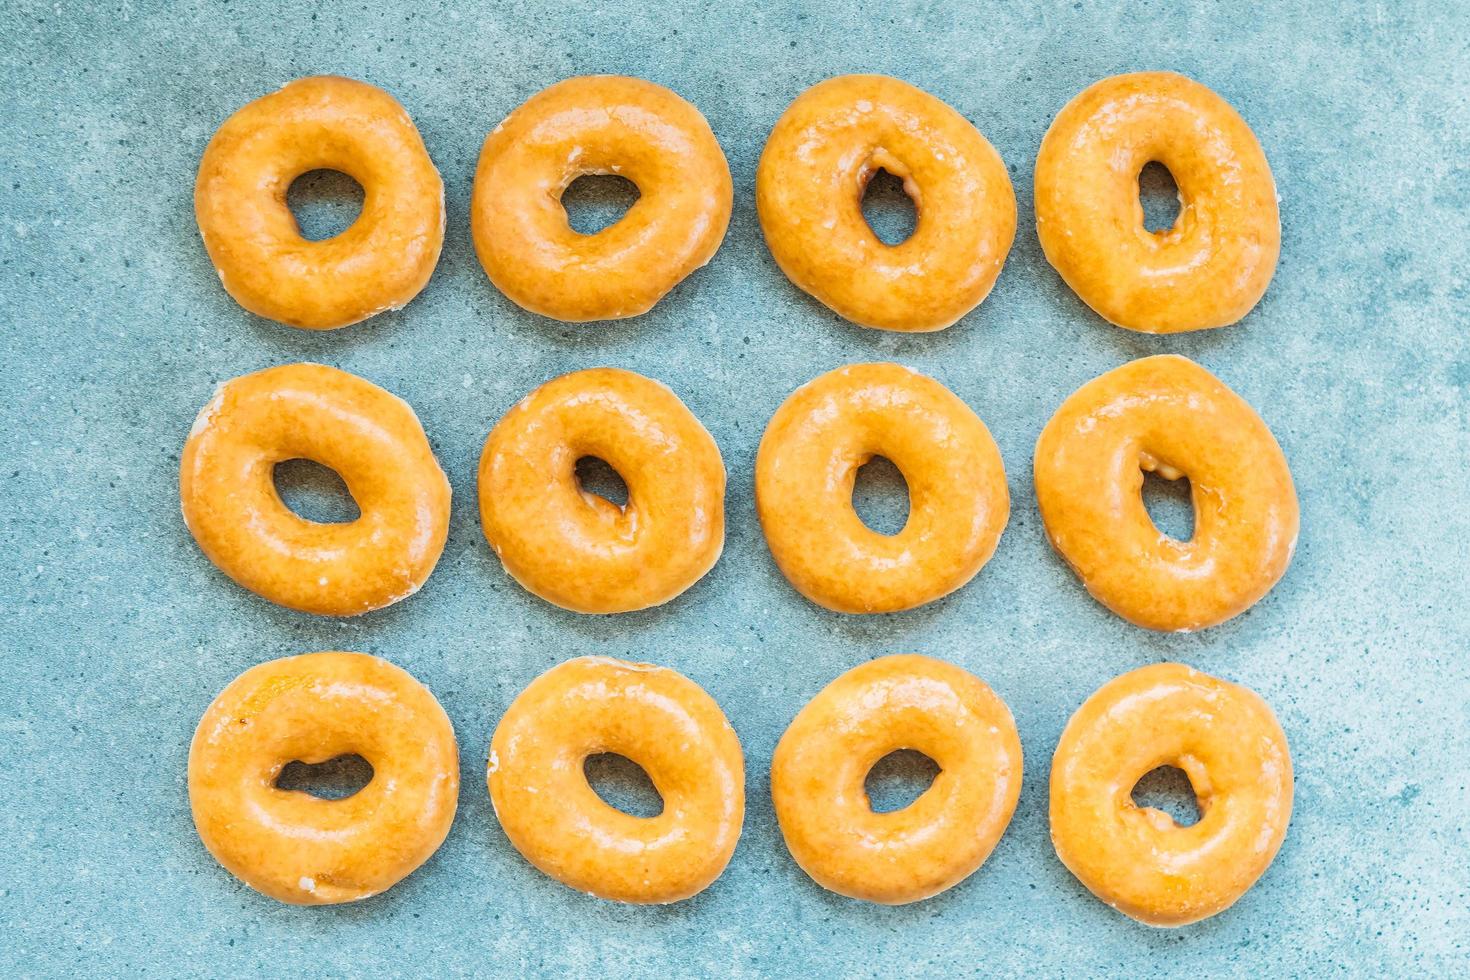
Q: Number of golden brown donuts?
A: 12